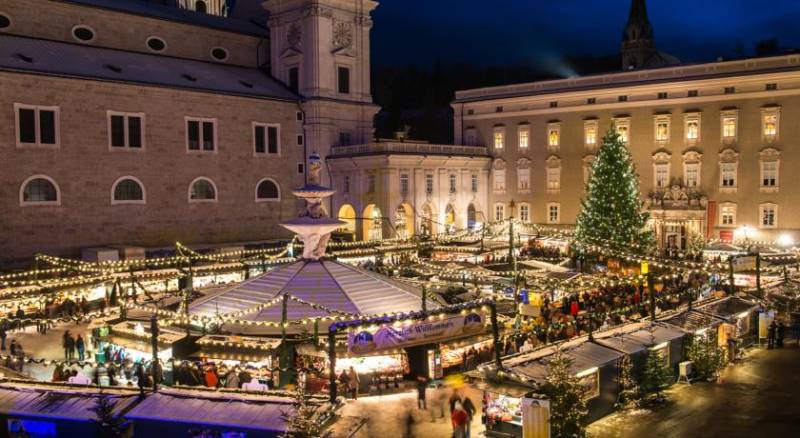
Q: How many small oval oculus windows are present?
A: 4